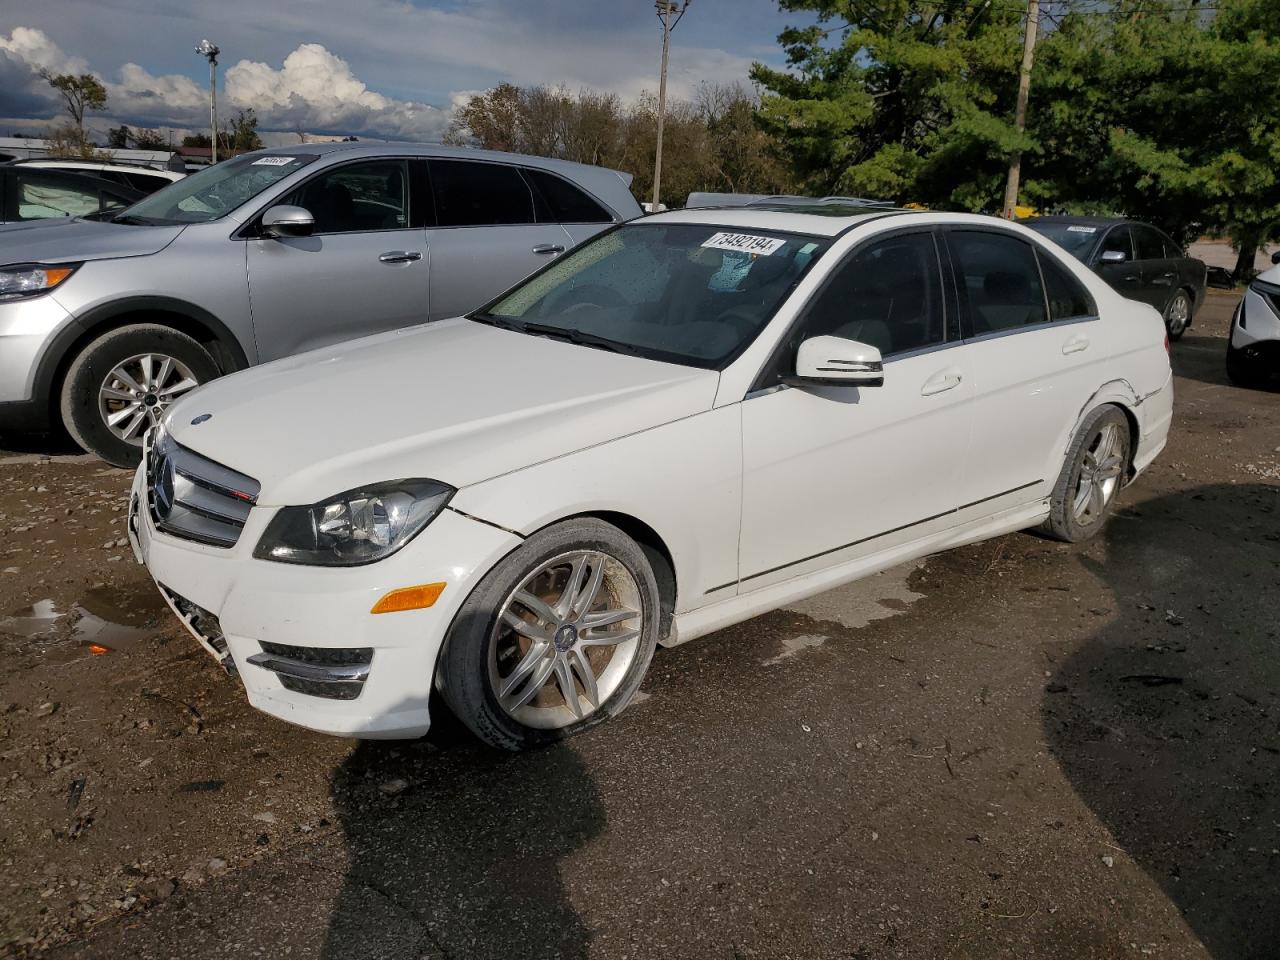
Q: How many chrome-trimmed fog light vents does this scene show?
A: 1